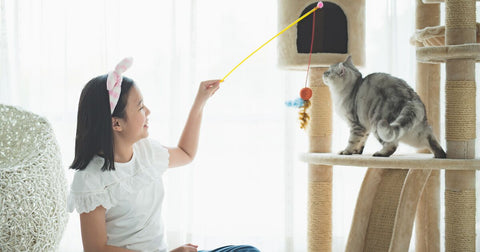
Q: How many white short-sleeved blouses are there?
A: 1